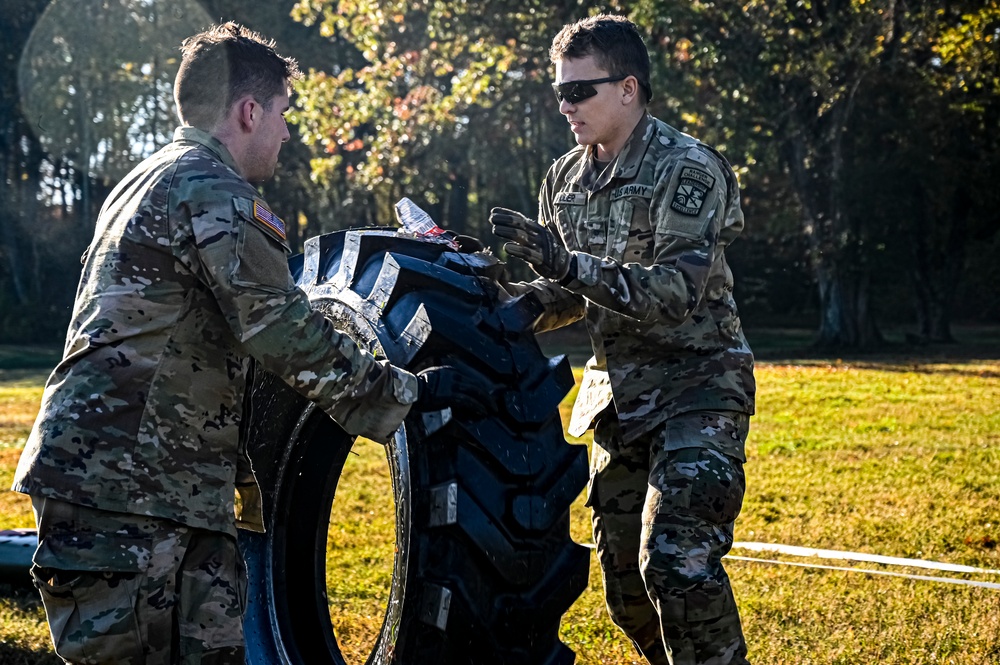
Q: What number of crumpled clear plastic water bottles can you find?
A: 0